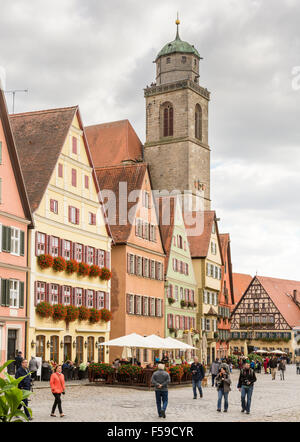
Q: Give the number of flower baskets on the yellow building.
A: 12